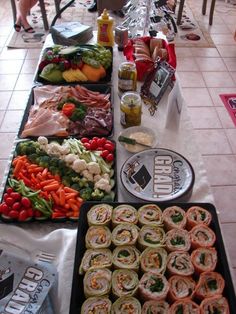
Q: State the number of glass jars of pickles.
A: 2